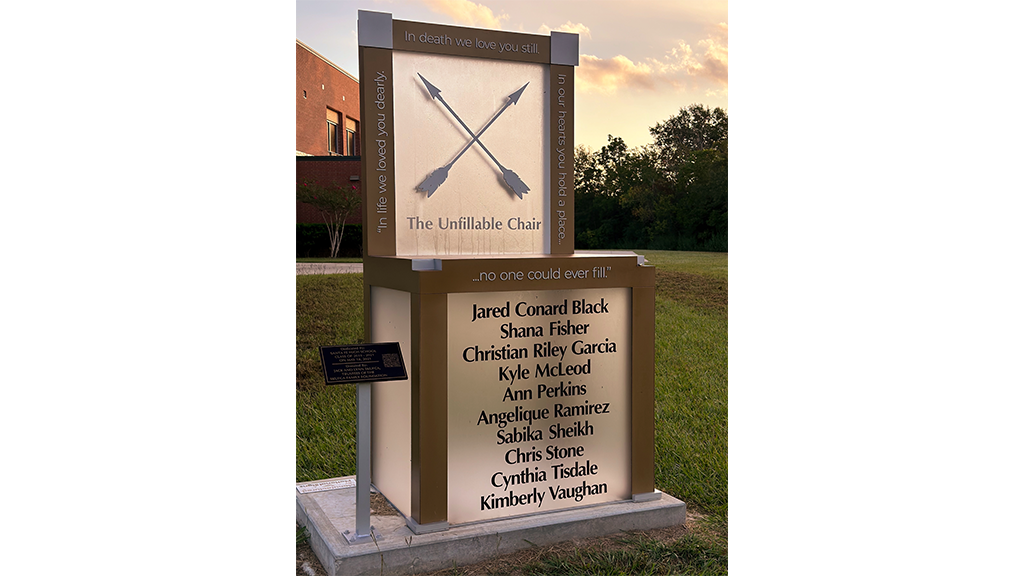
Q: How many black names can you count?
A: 10